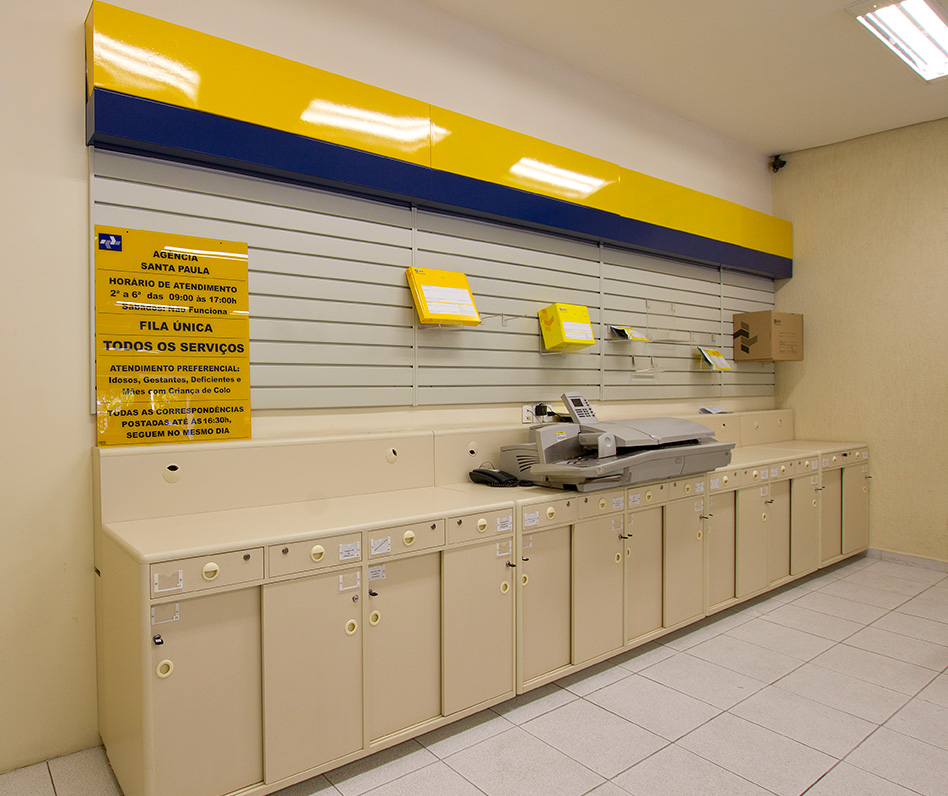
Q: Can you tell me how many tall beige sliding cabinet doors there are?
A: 14